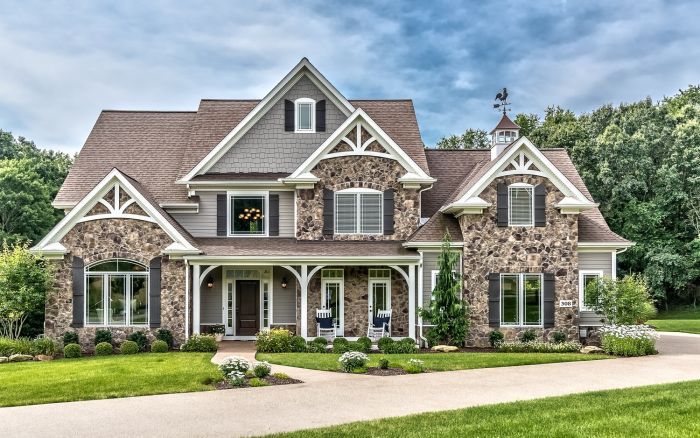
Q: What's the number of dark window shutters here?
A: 12